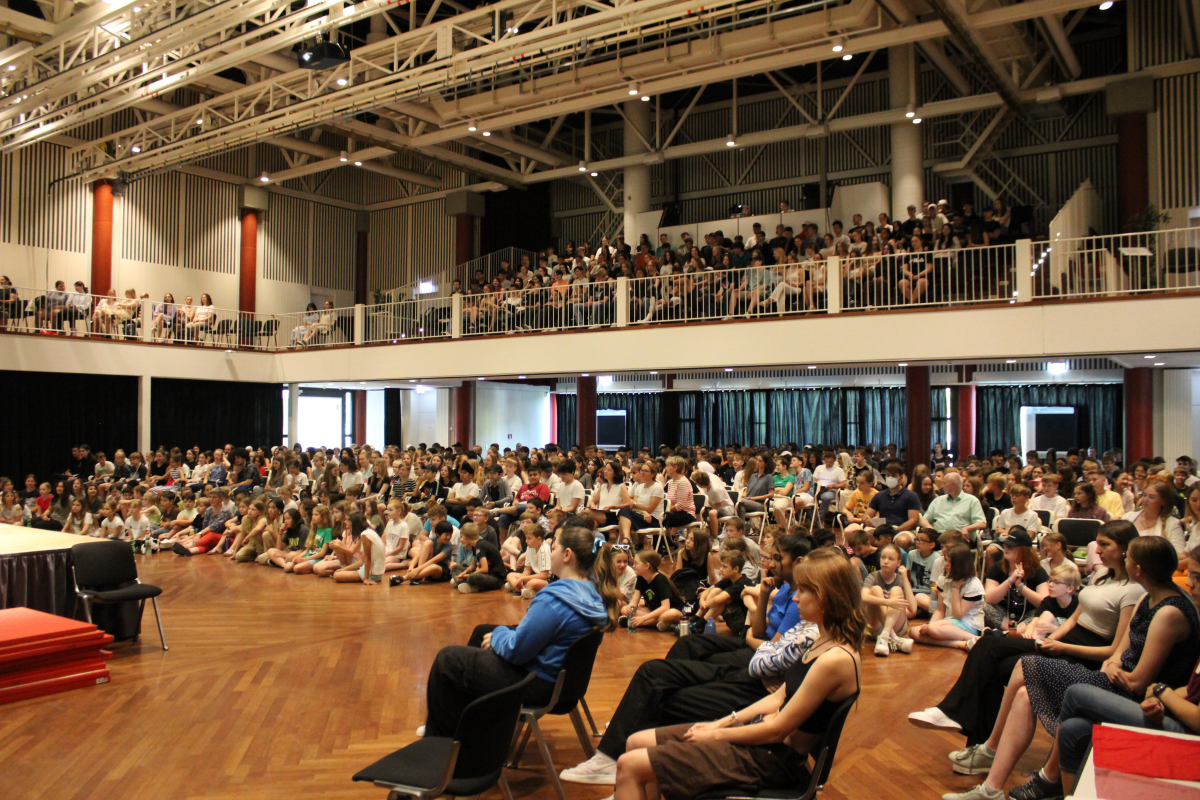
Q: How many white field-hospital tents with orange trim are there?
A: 0